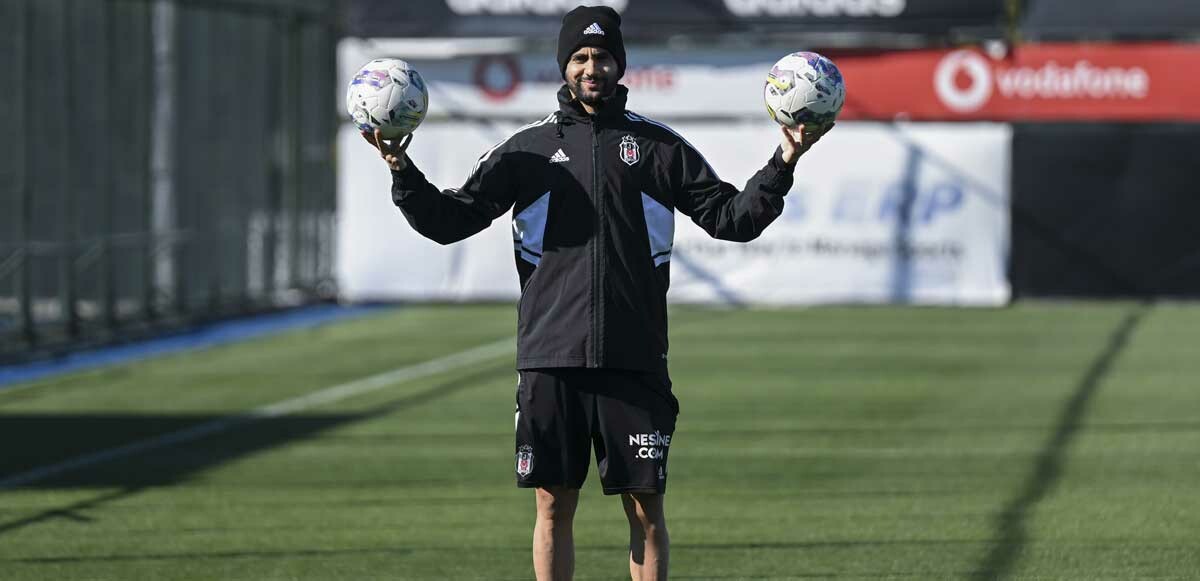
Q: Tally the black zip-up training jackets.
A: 1